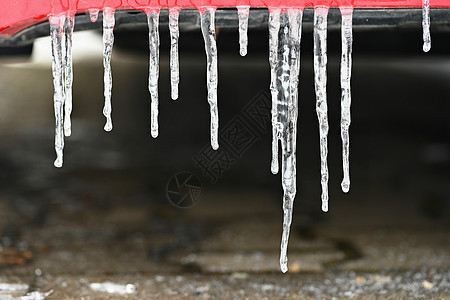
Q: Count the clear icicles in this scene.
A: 12